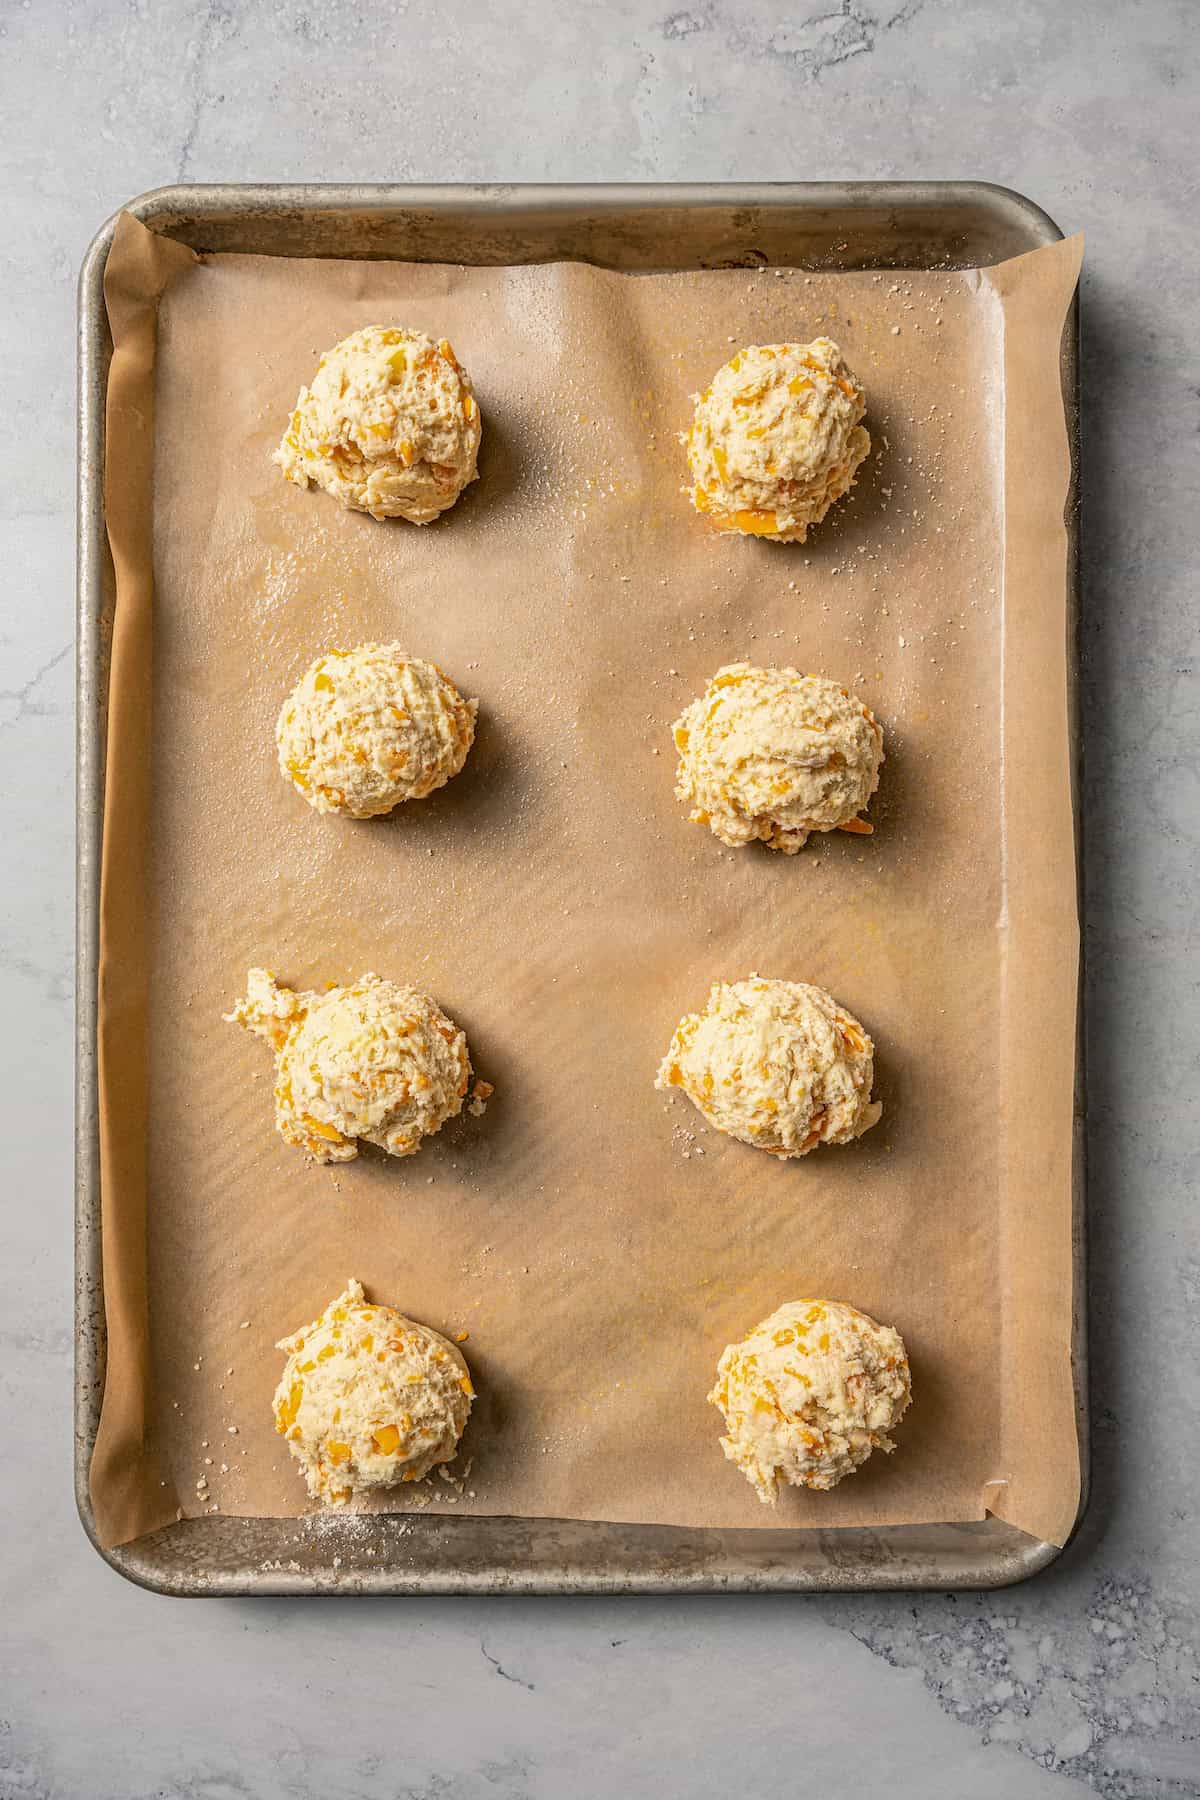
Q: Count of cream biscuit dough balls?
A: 8